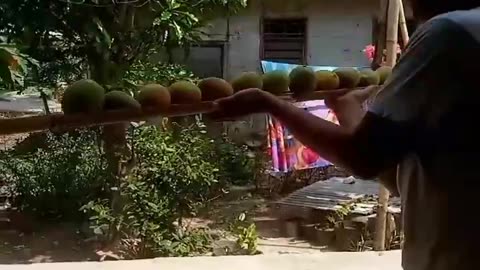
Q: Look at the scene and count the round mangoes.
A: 12